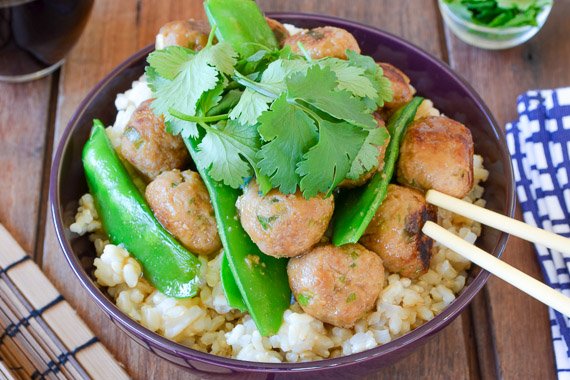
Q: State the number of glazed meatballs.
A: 11